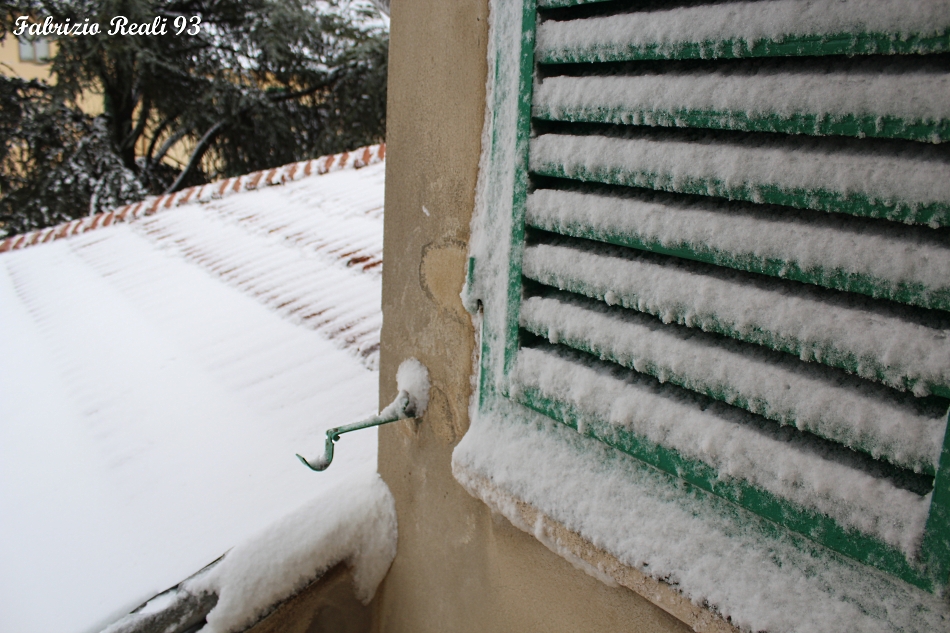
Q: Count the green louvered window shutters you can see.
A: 1